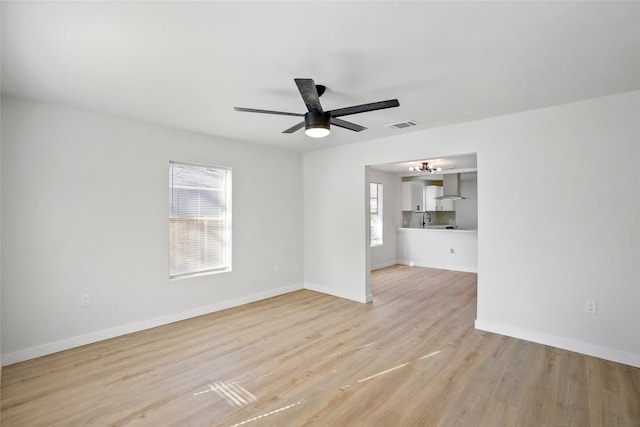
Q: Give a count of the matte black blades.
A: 5